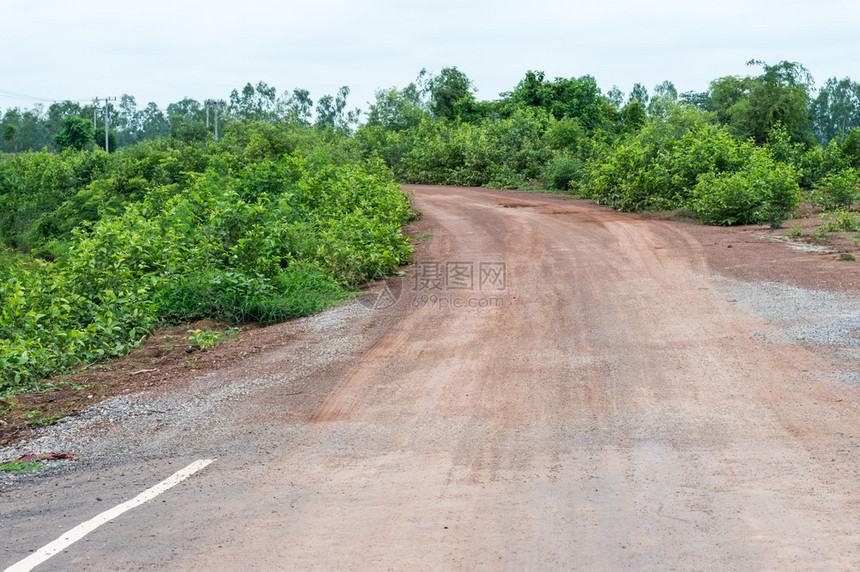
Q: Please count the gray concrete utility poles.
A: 4